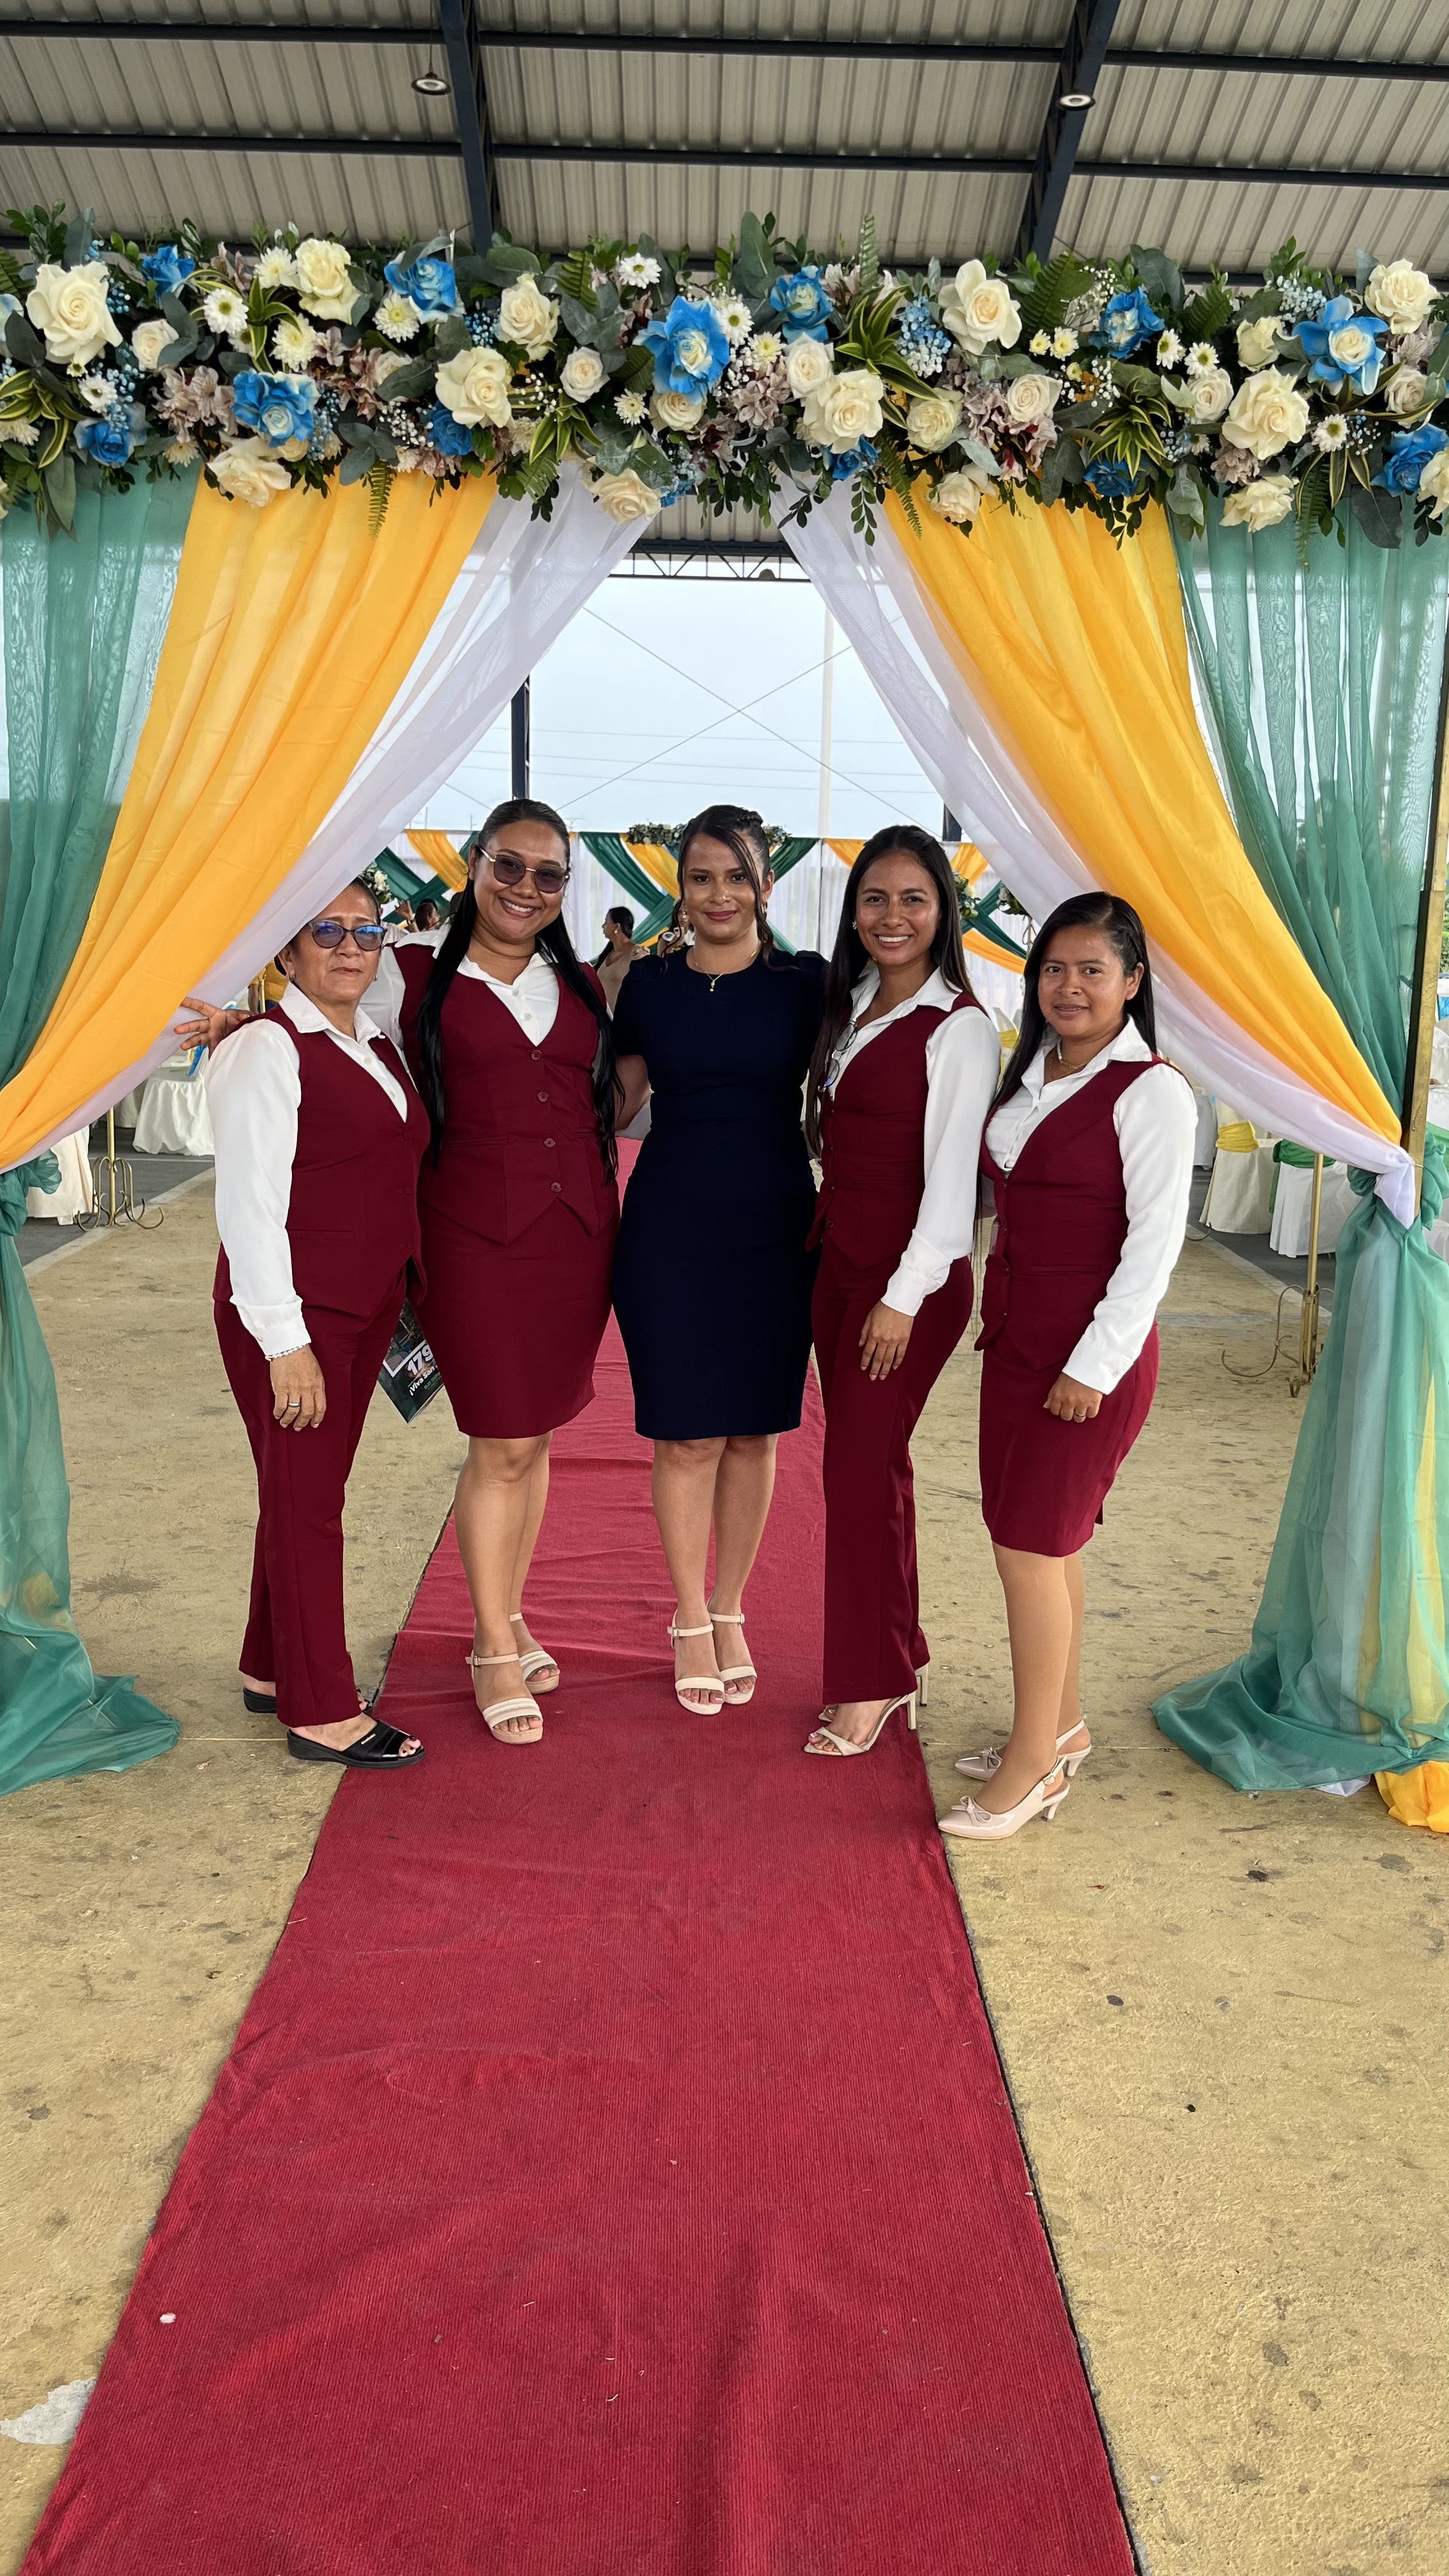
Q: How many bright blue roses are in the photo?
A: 12